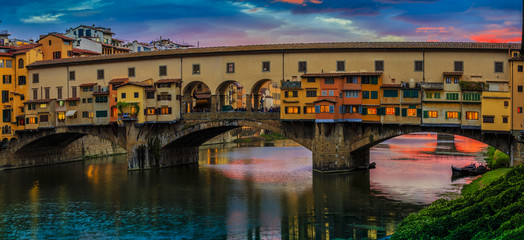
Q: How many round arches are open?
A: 3